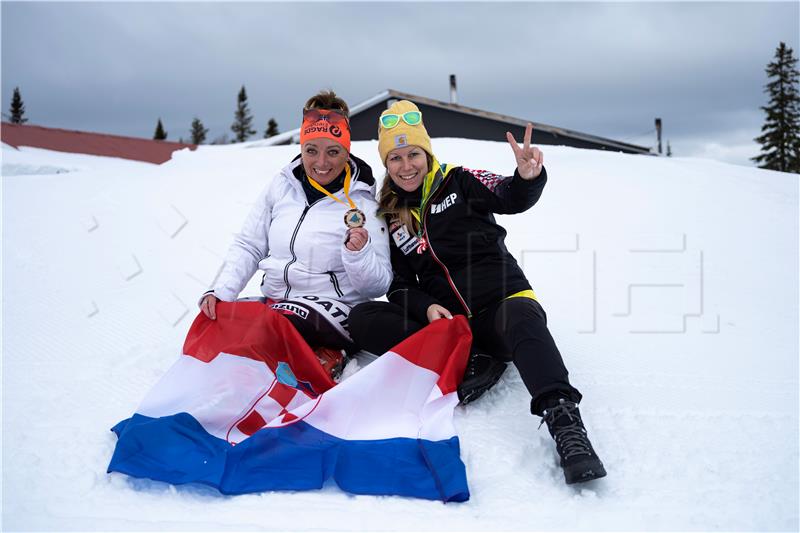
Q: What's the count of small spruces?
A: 5